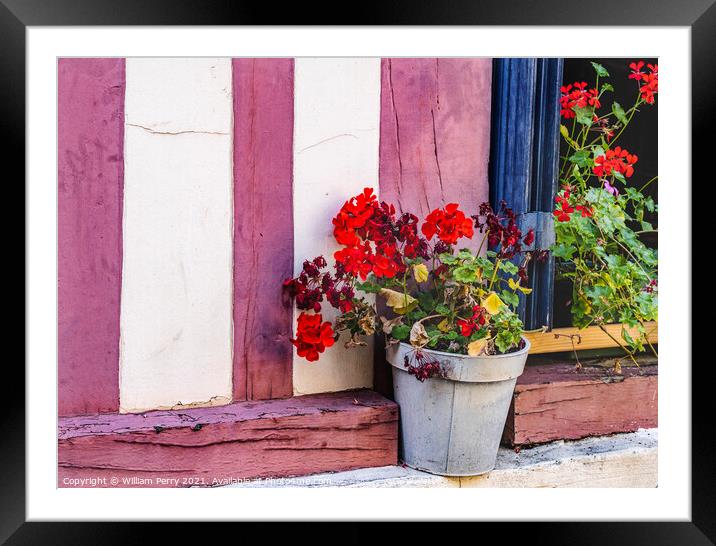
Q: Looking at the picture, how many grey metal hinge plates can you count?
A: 1